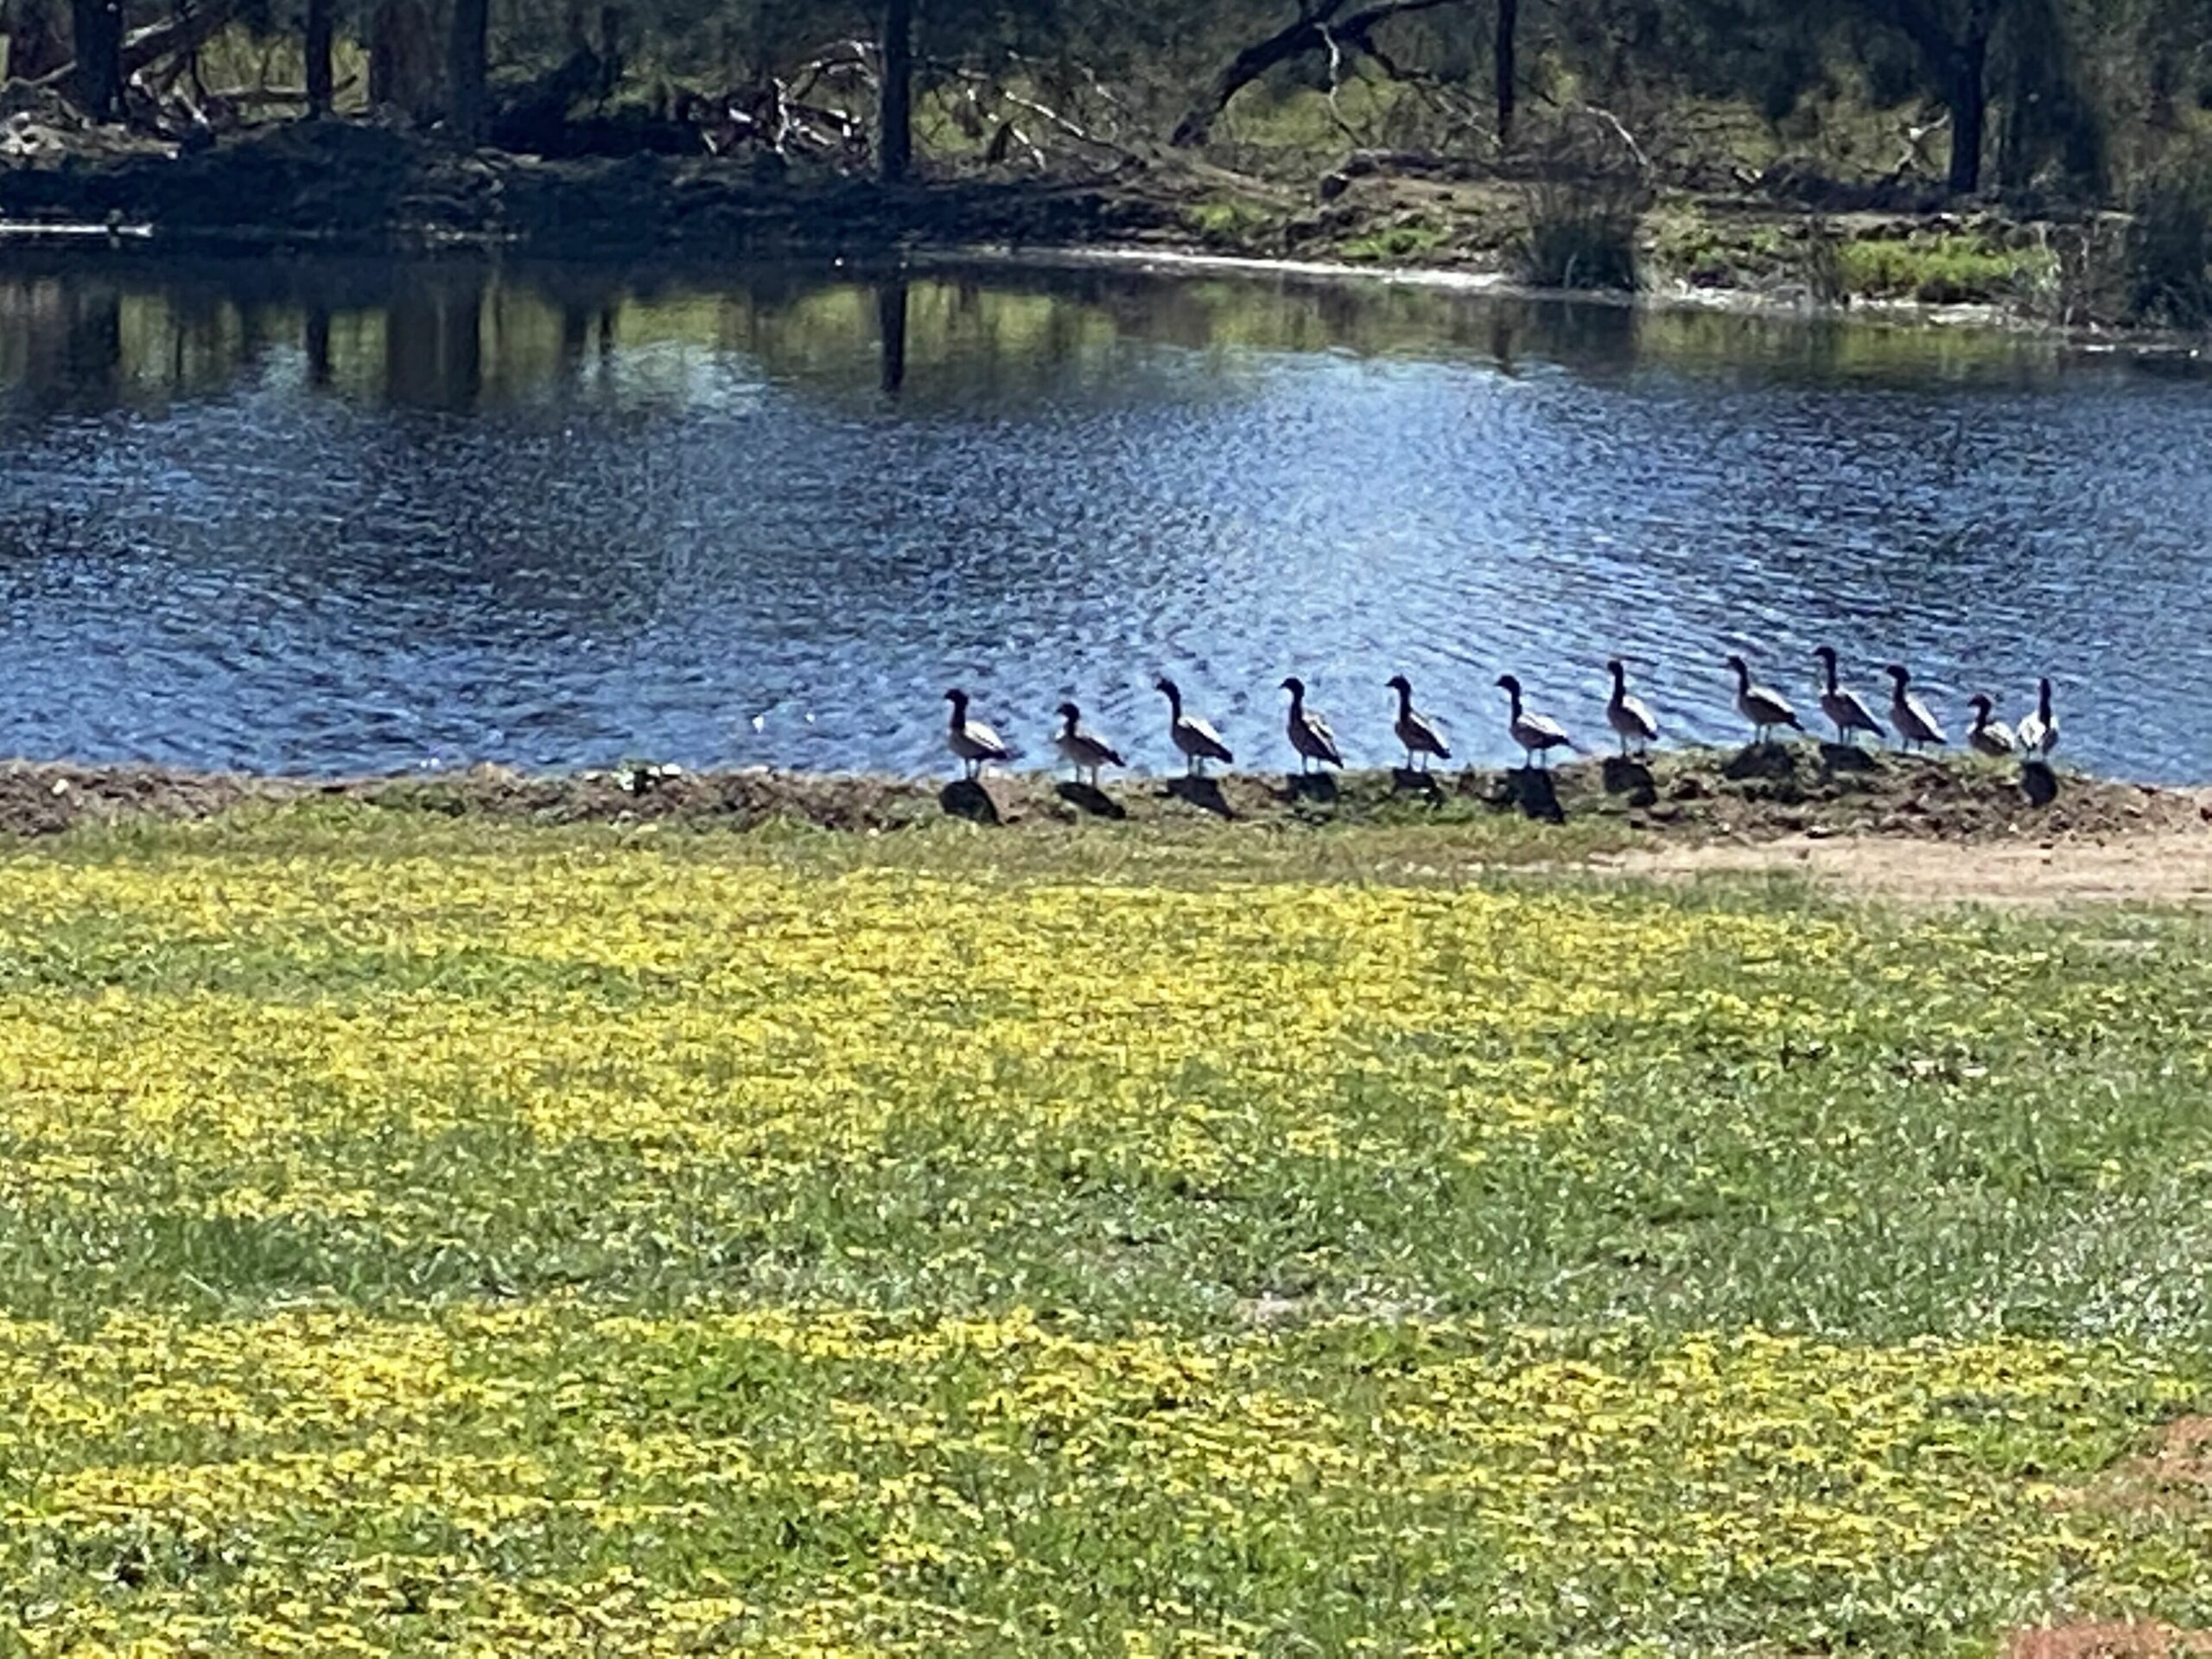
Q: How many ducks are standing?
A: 11